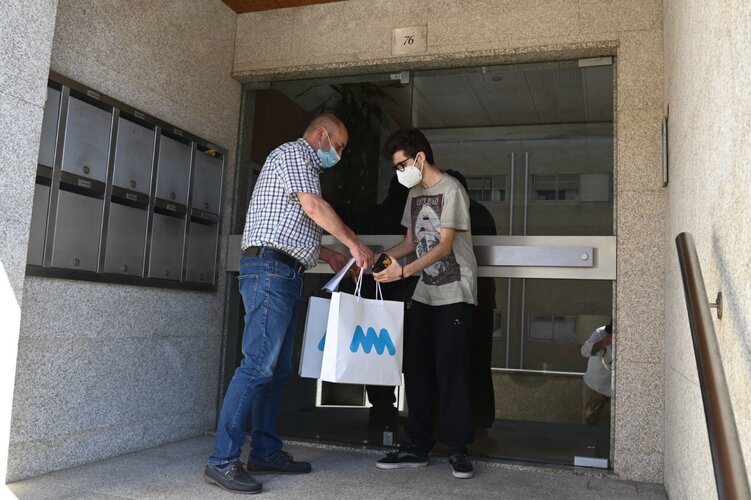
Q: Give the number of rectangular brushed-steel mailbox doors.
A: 10